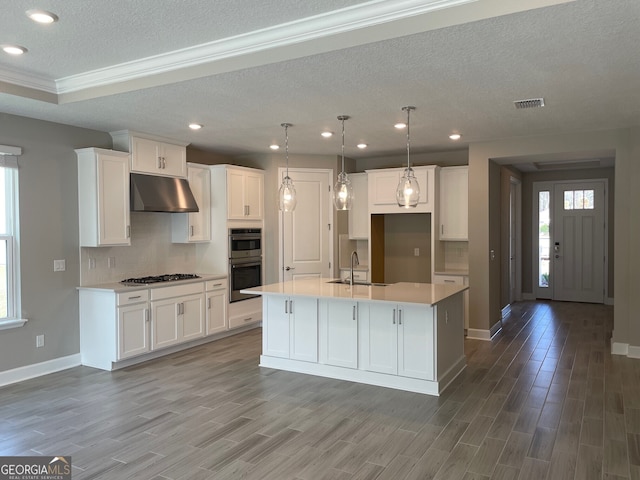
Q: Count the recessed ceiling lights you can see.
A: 8